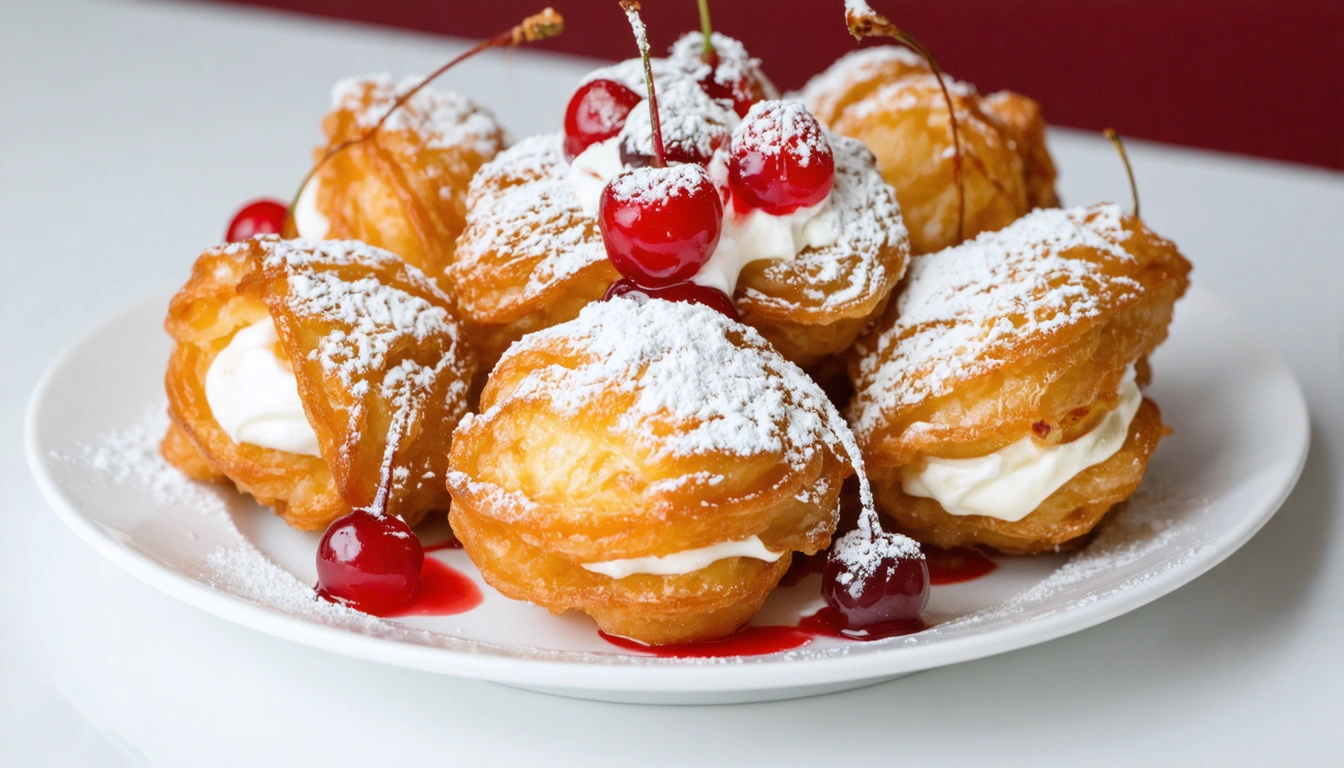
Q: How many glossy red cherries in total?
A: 8